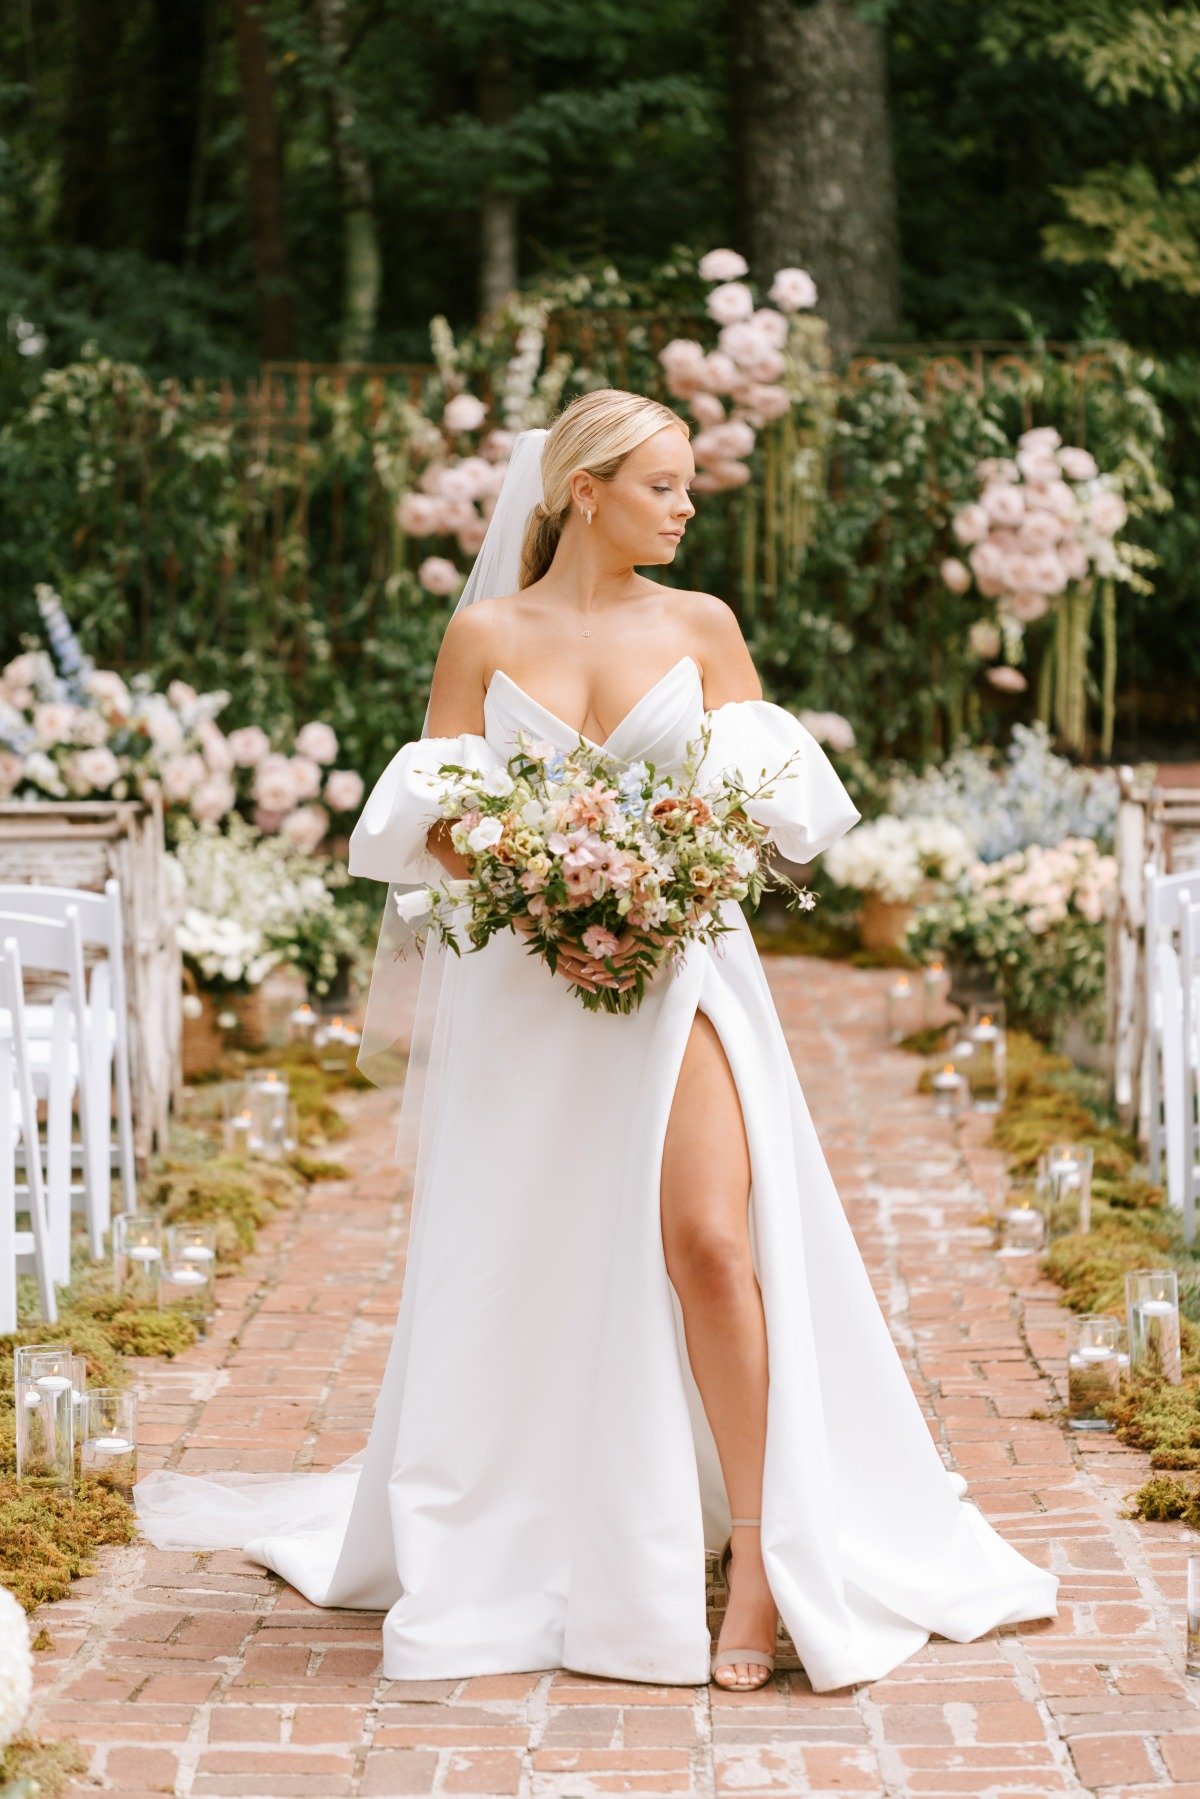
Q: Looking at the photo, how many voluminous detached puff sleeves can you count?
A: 2